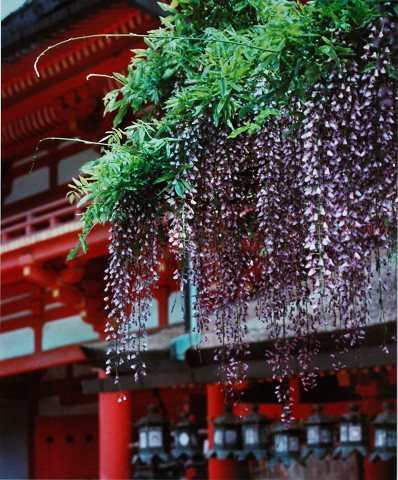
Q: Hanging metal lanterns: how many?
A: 8